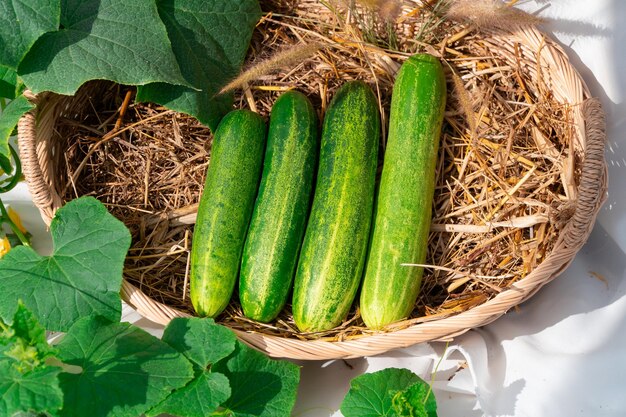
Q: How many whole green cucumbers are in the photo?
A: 4